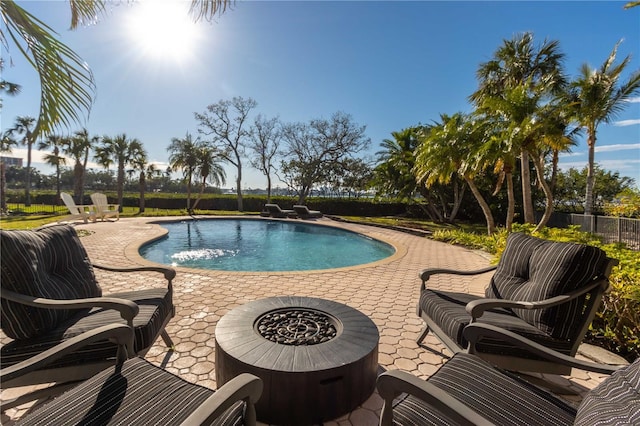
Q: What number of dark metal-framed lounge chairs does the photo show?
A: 4